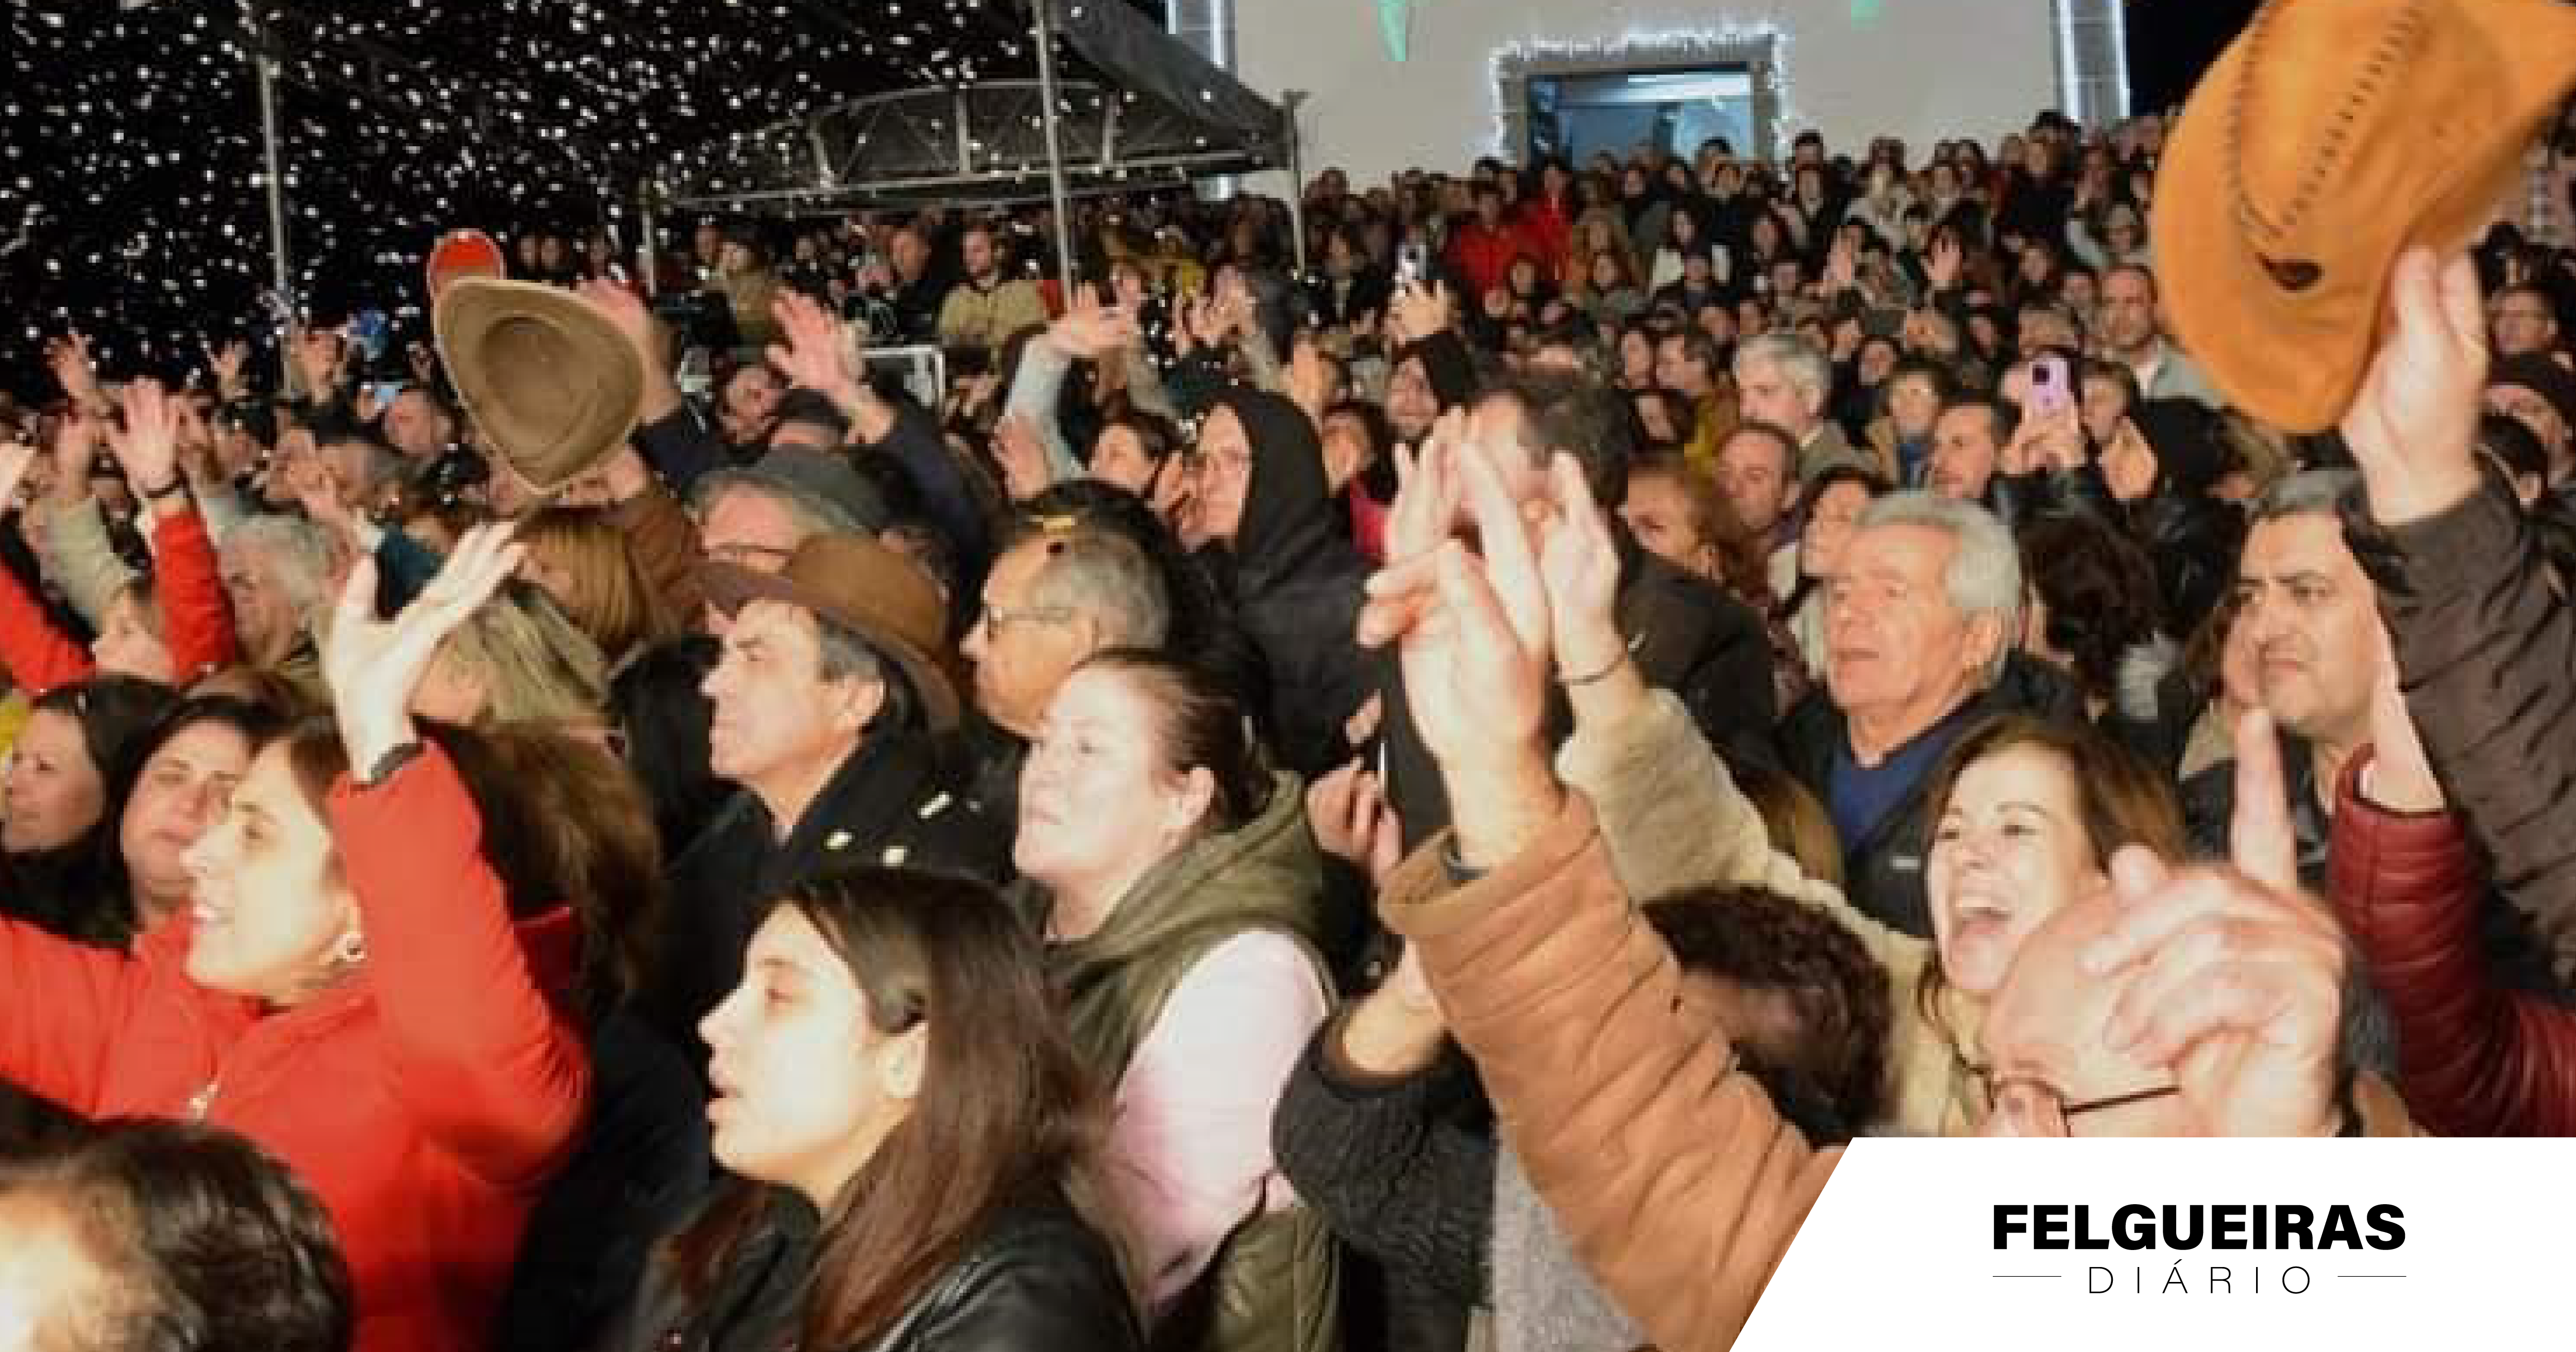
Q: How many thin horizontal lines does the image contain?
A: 2